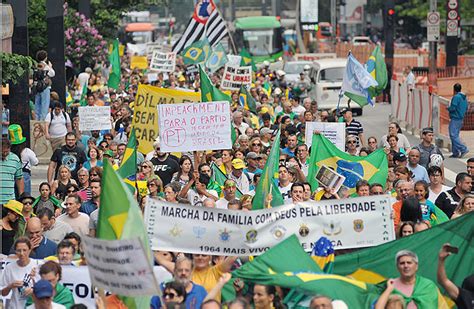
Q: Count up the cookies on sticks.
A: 0